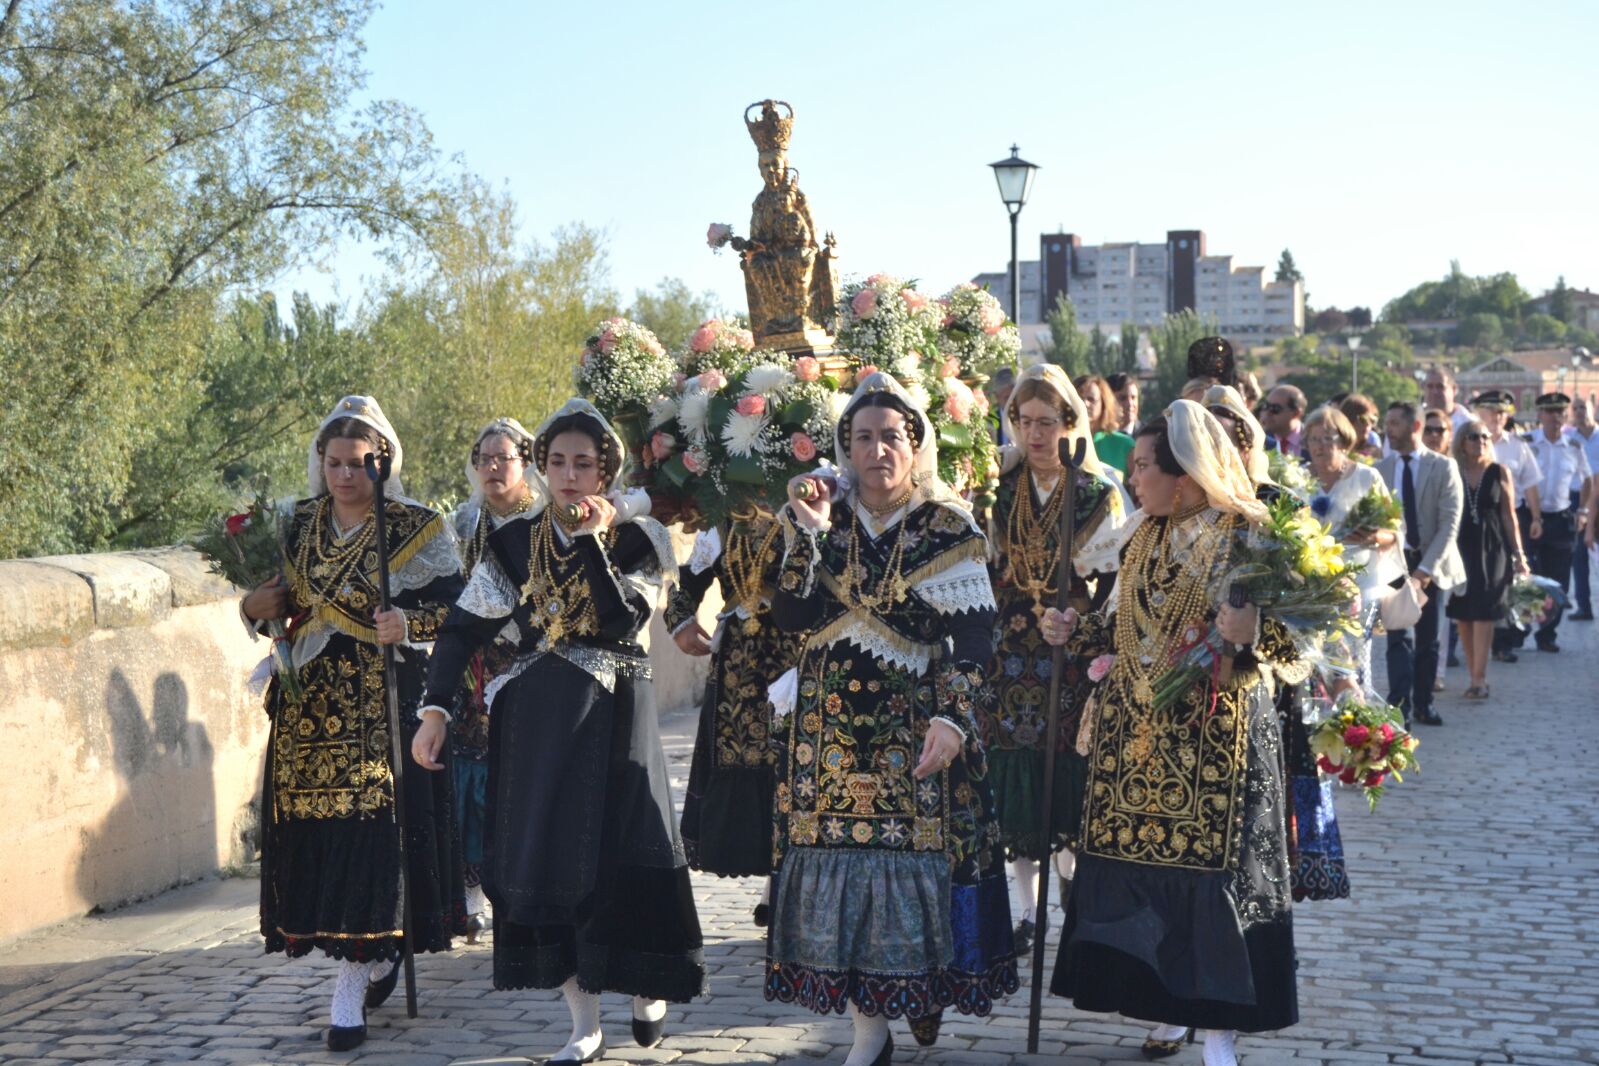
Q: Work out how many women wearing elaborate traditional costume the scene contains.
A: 8